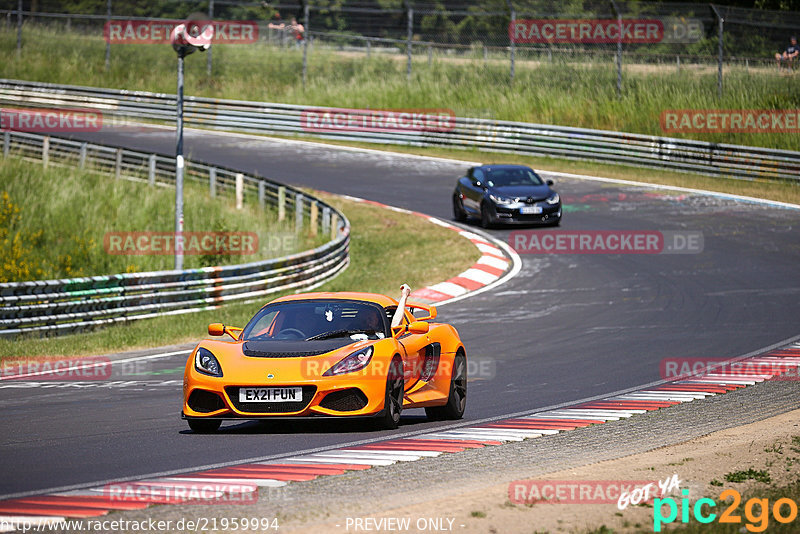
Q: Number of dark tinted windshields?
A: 2